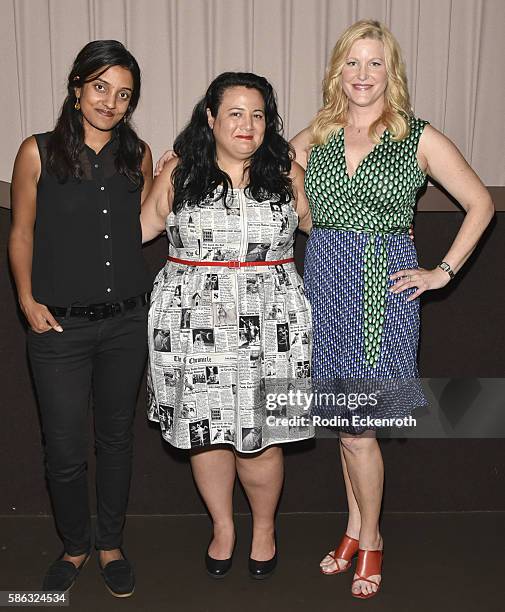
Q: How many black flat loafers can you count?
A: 2